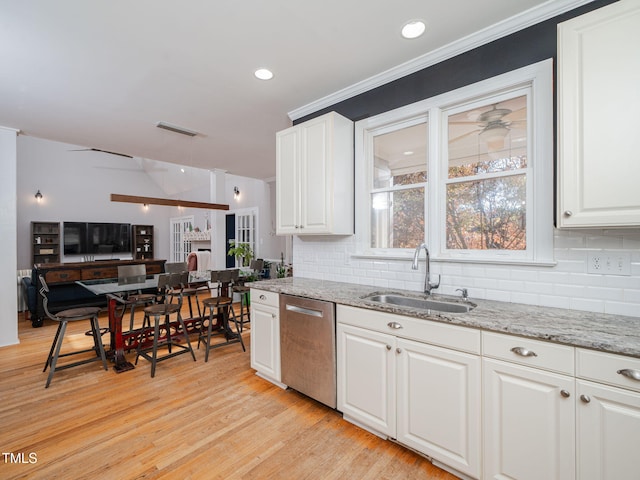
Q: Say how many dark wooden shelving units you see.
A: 2